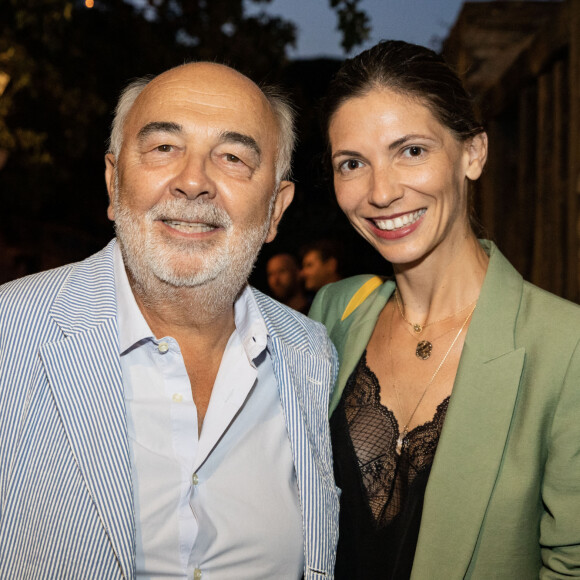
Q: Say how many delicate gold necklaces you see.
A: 3